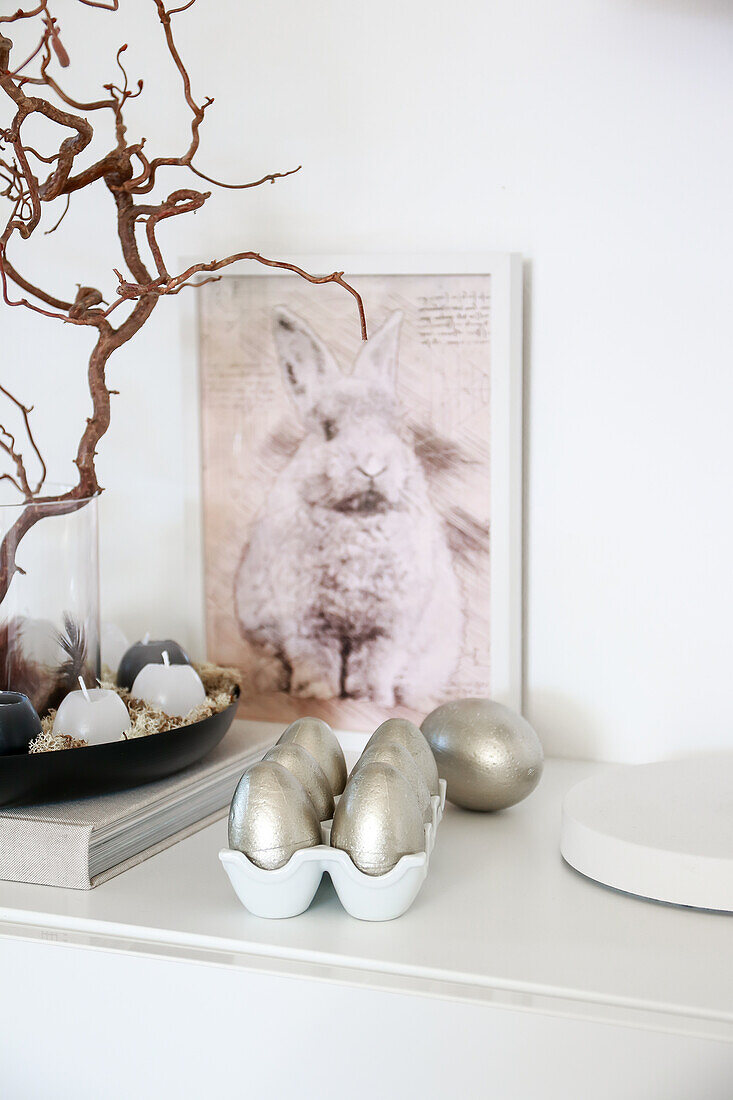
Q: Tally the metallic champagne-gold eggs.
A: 7